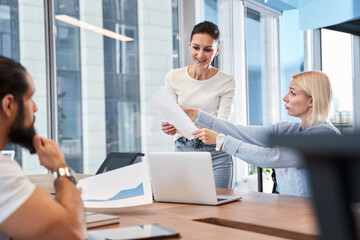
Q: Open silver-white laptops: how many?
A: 1